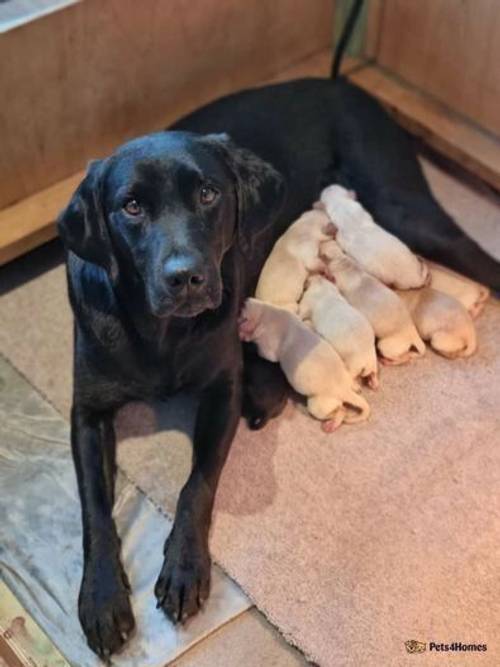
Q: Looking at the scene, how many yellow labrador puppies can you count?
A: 7